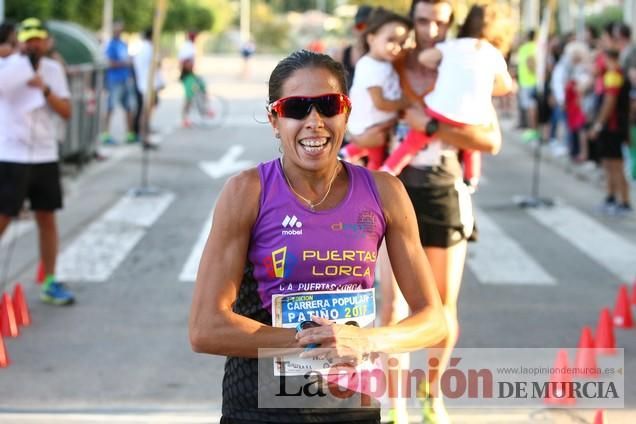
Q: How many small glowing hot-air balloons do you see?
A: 0